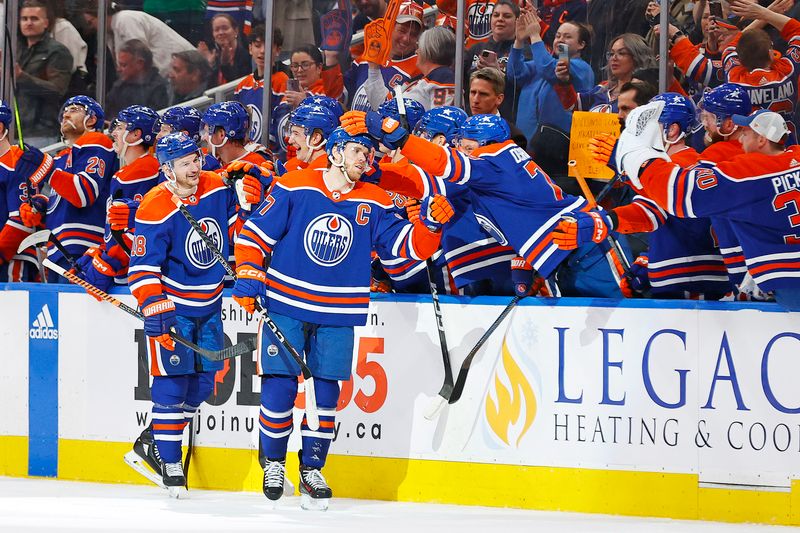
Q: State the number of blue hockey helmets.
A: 14